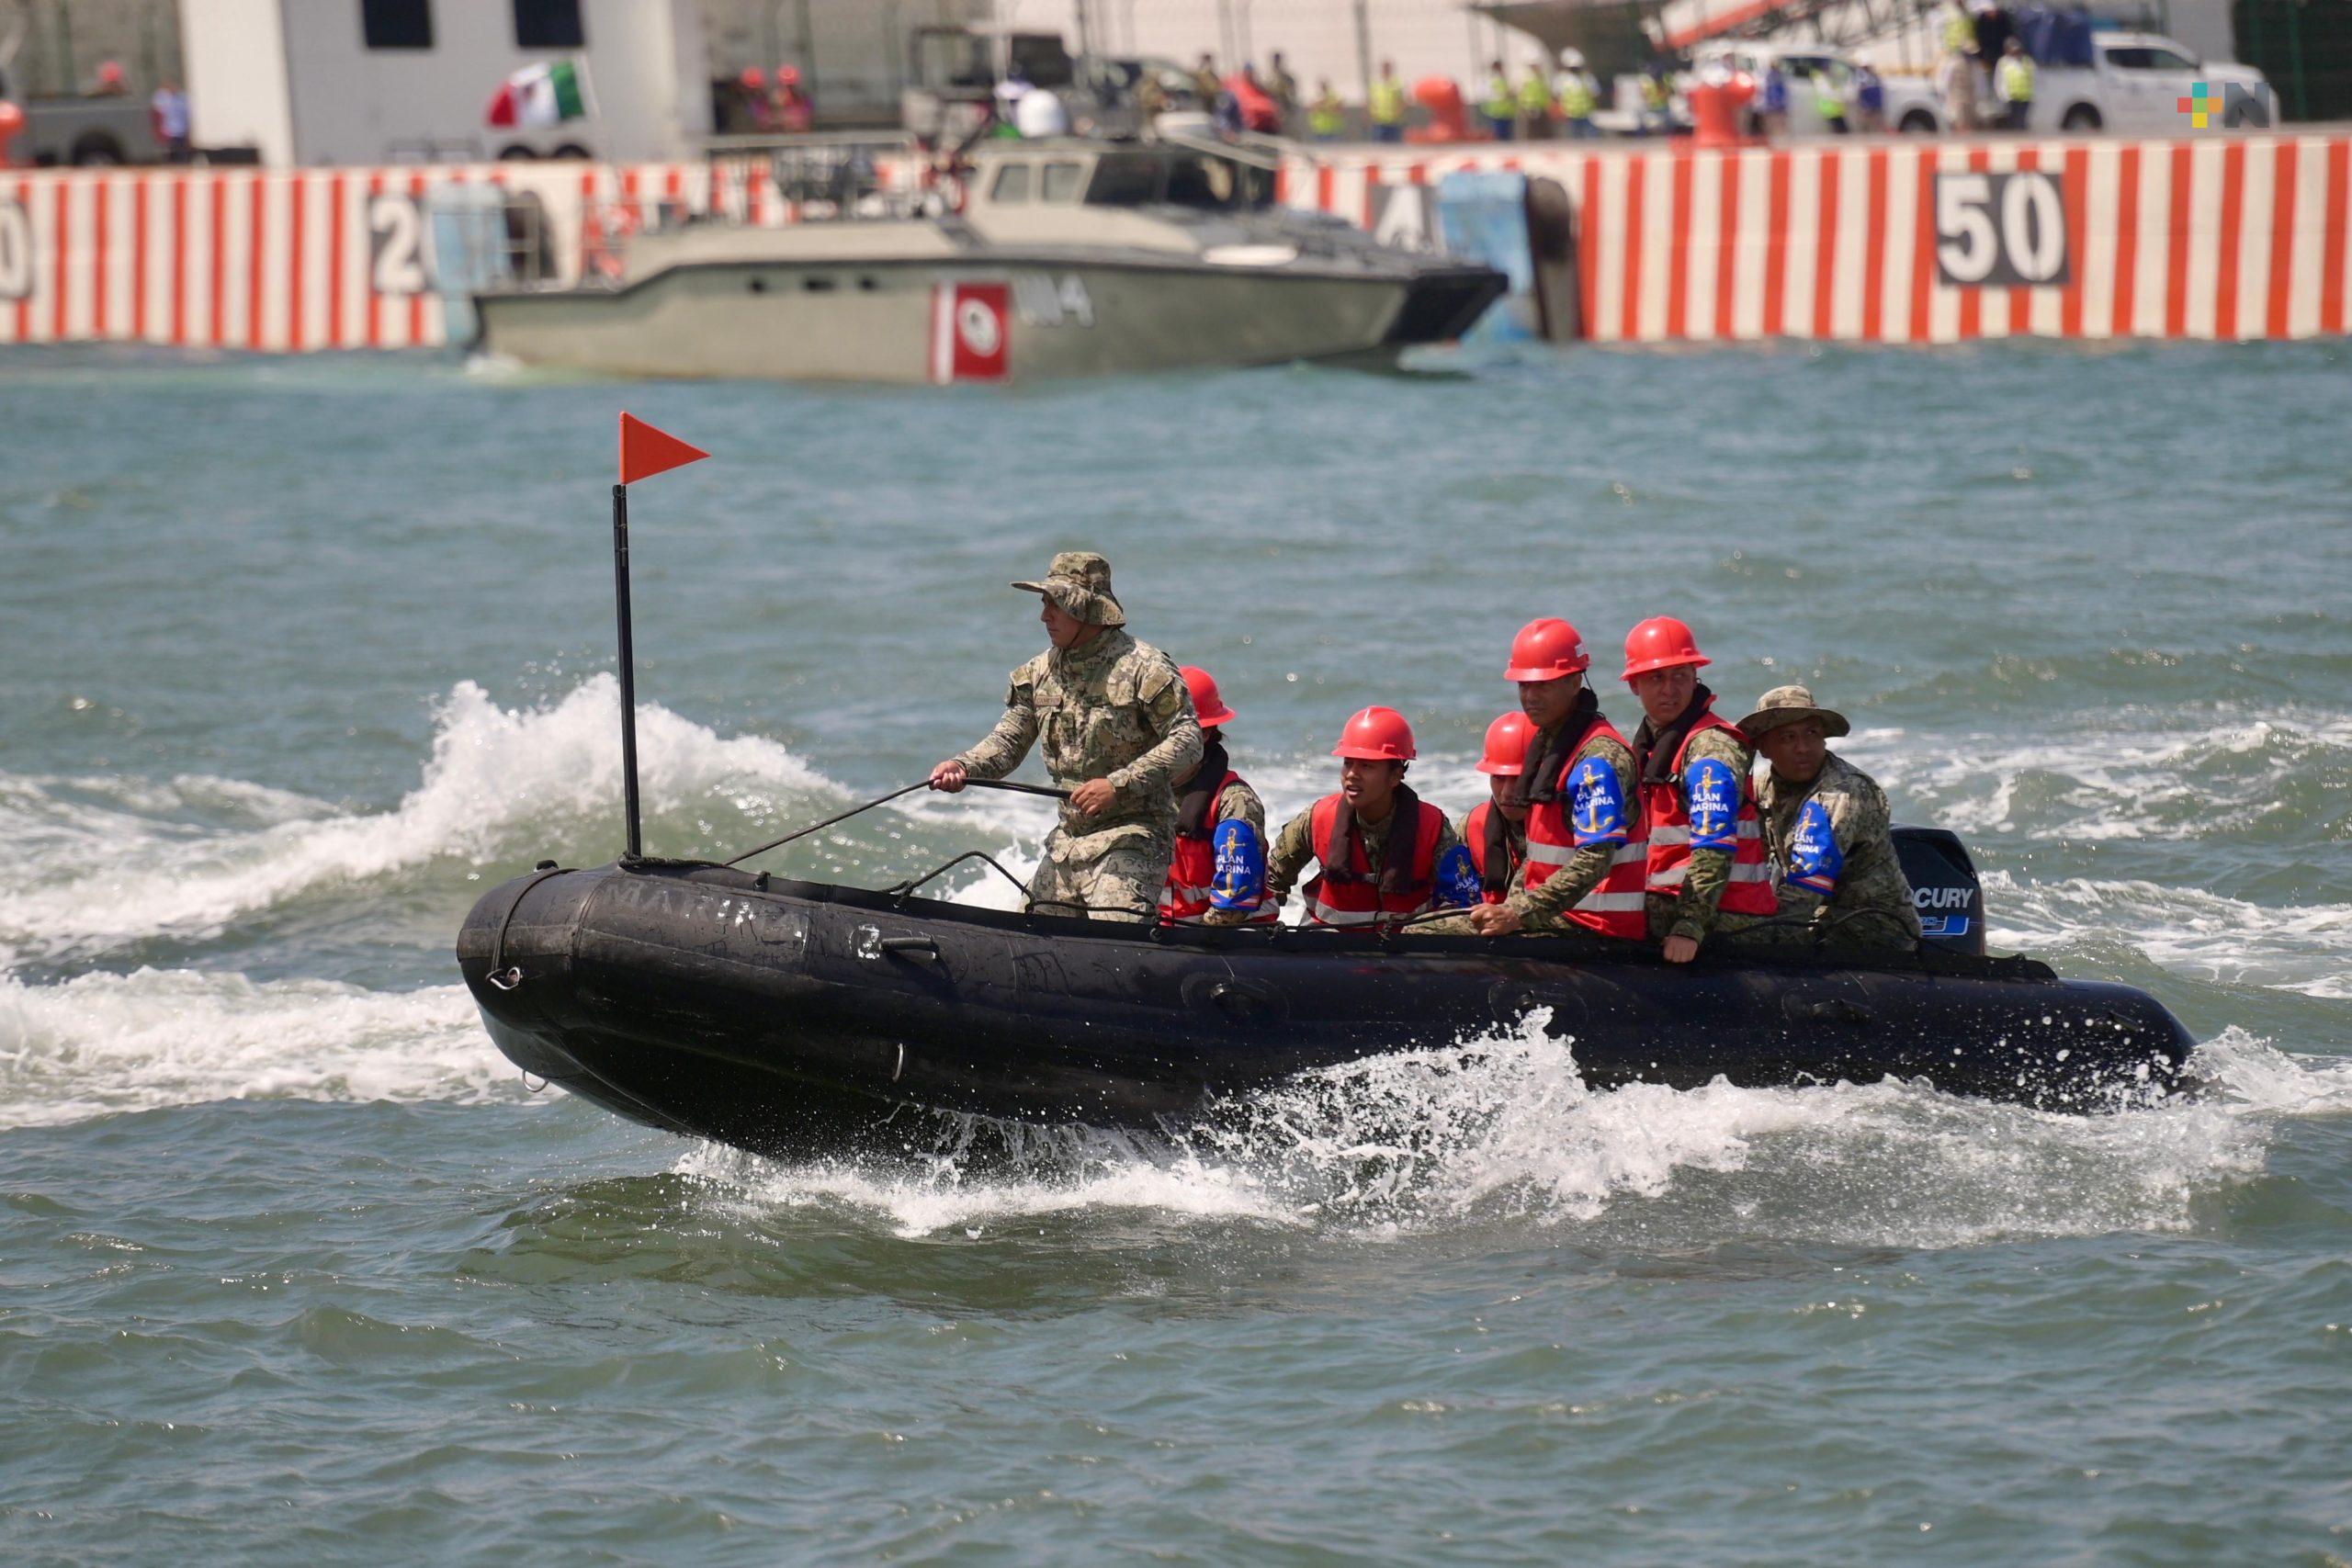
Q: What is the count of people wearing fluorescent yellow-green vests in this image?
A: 9